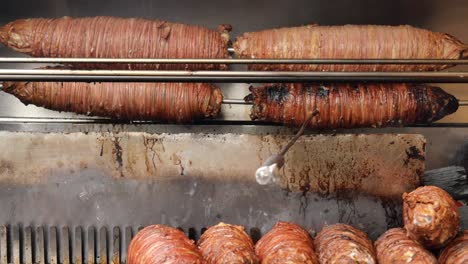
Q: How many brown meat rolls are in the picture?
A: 11